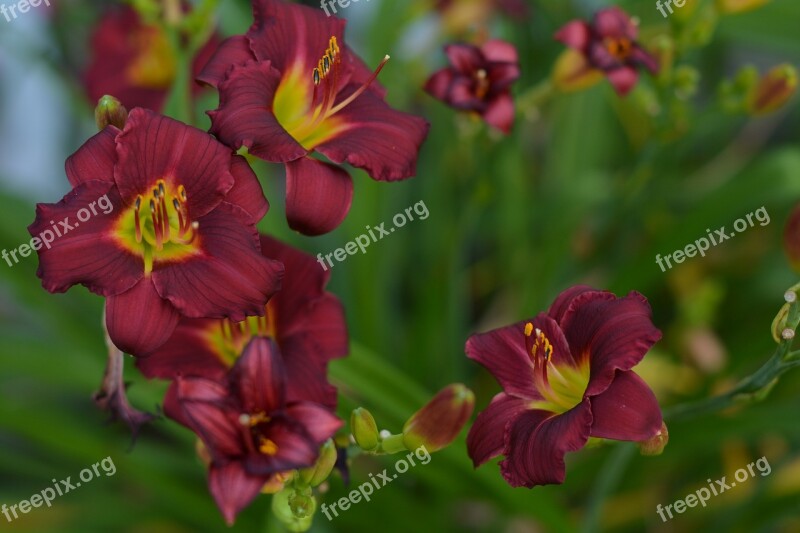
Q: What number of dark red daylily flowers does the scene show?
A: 8